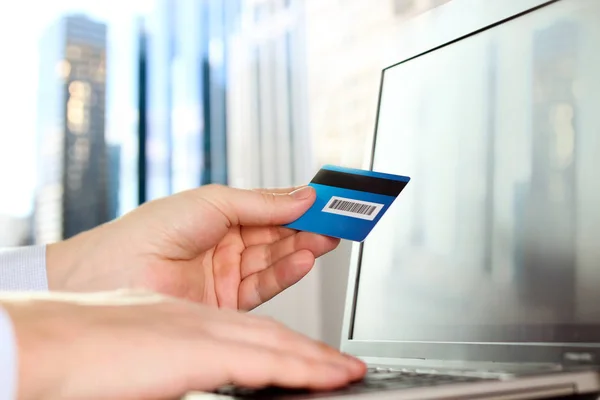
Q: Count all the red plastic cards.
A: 0